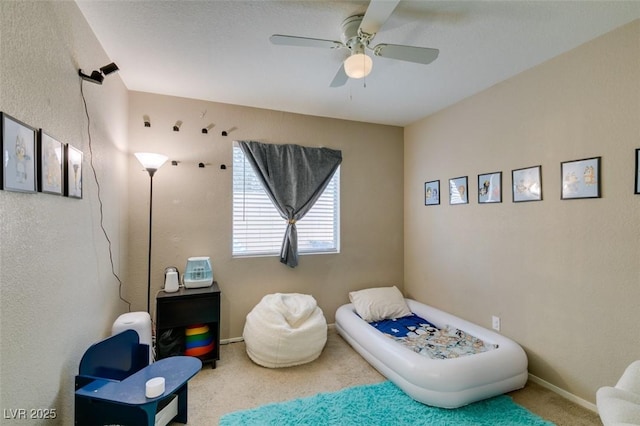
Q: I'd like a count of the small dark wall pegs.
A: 7